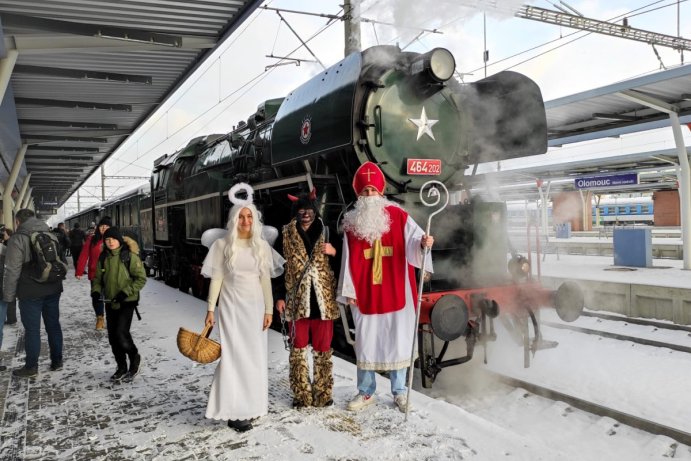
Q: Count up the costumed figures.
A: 3